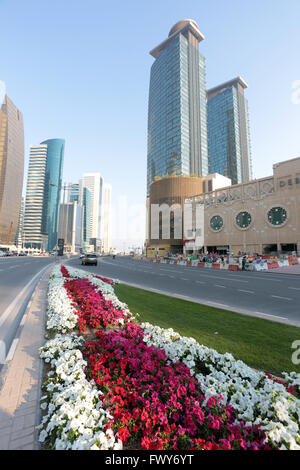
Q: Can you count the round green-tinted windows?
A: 3